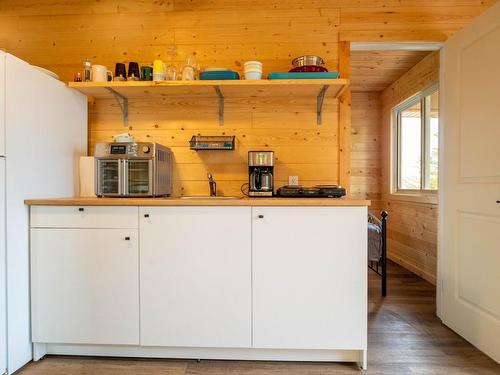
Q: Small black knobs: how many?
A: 4